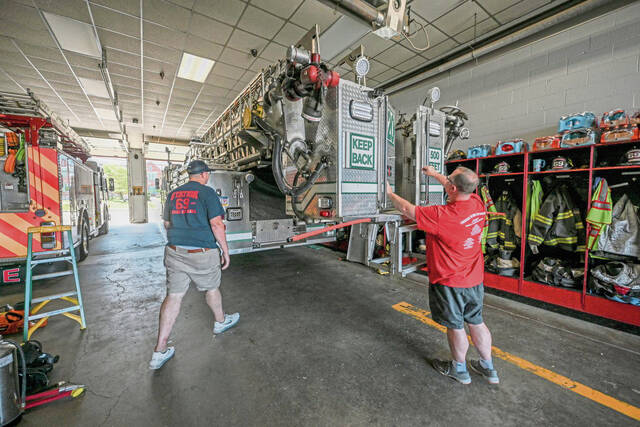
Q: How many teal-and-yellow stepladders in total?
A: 1